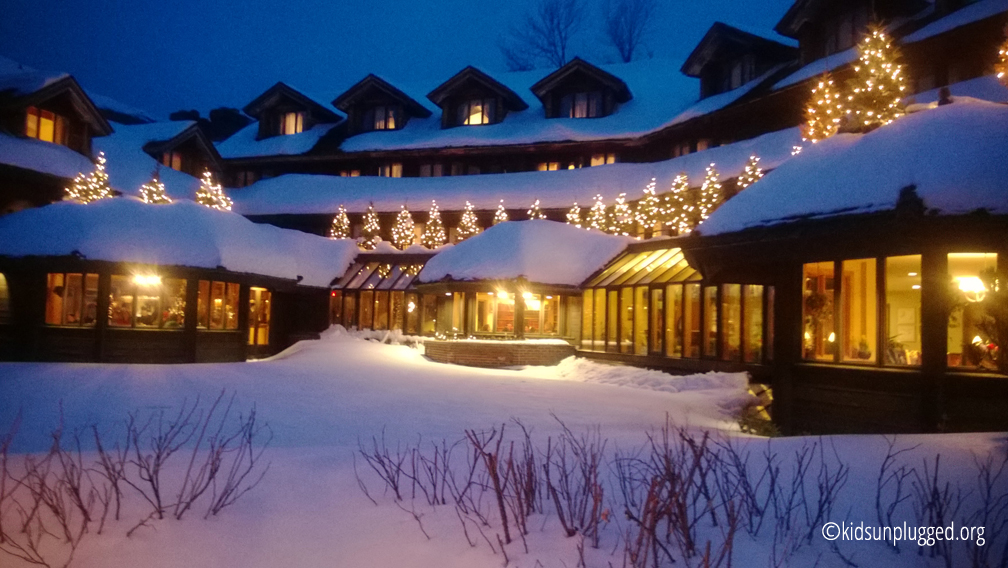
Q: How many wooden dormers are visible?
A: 8